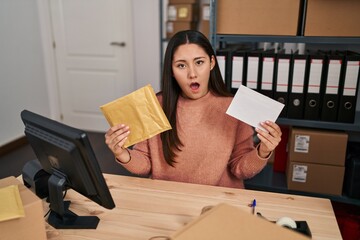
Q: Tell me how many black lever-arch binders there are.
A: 9